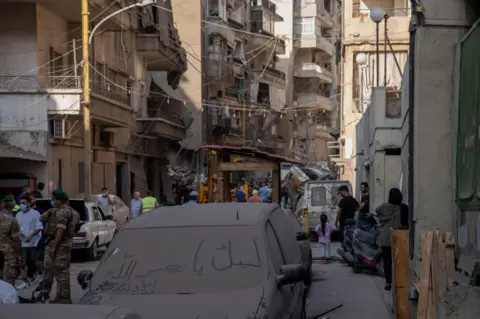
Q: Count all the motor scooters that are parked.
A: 2